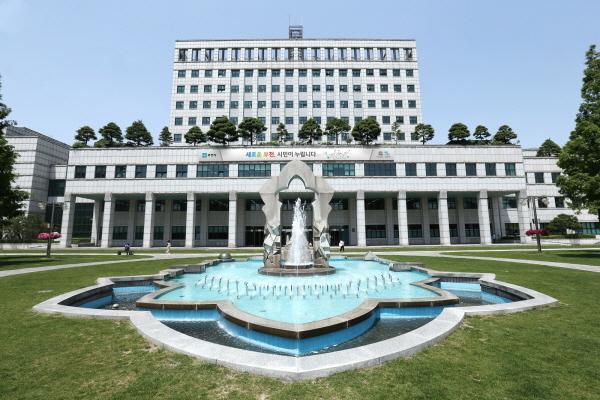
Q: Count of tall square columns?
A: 10